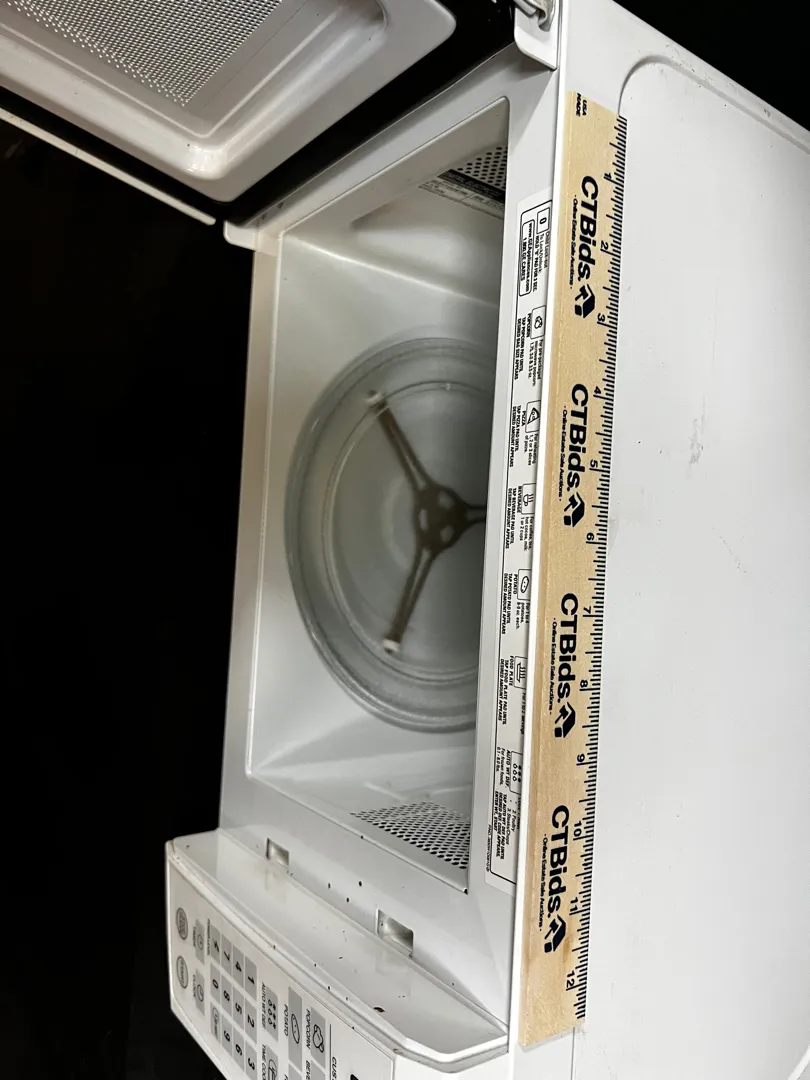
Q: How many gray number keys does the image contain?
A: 10